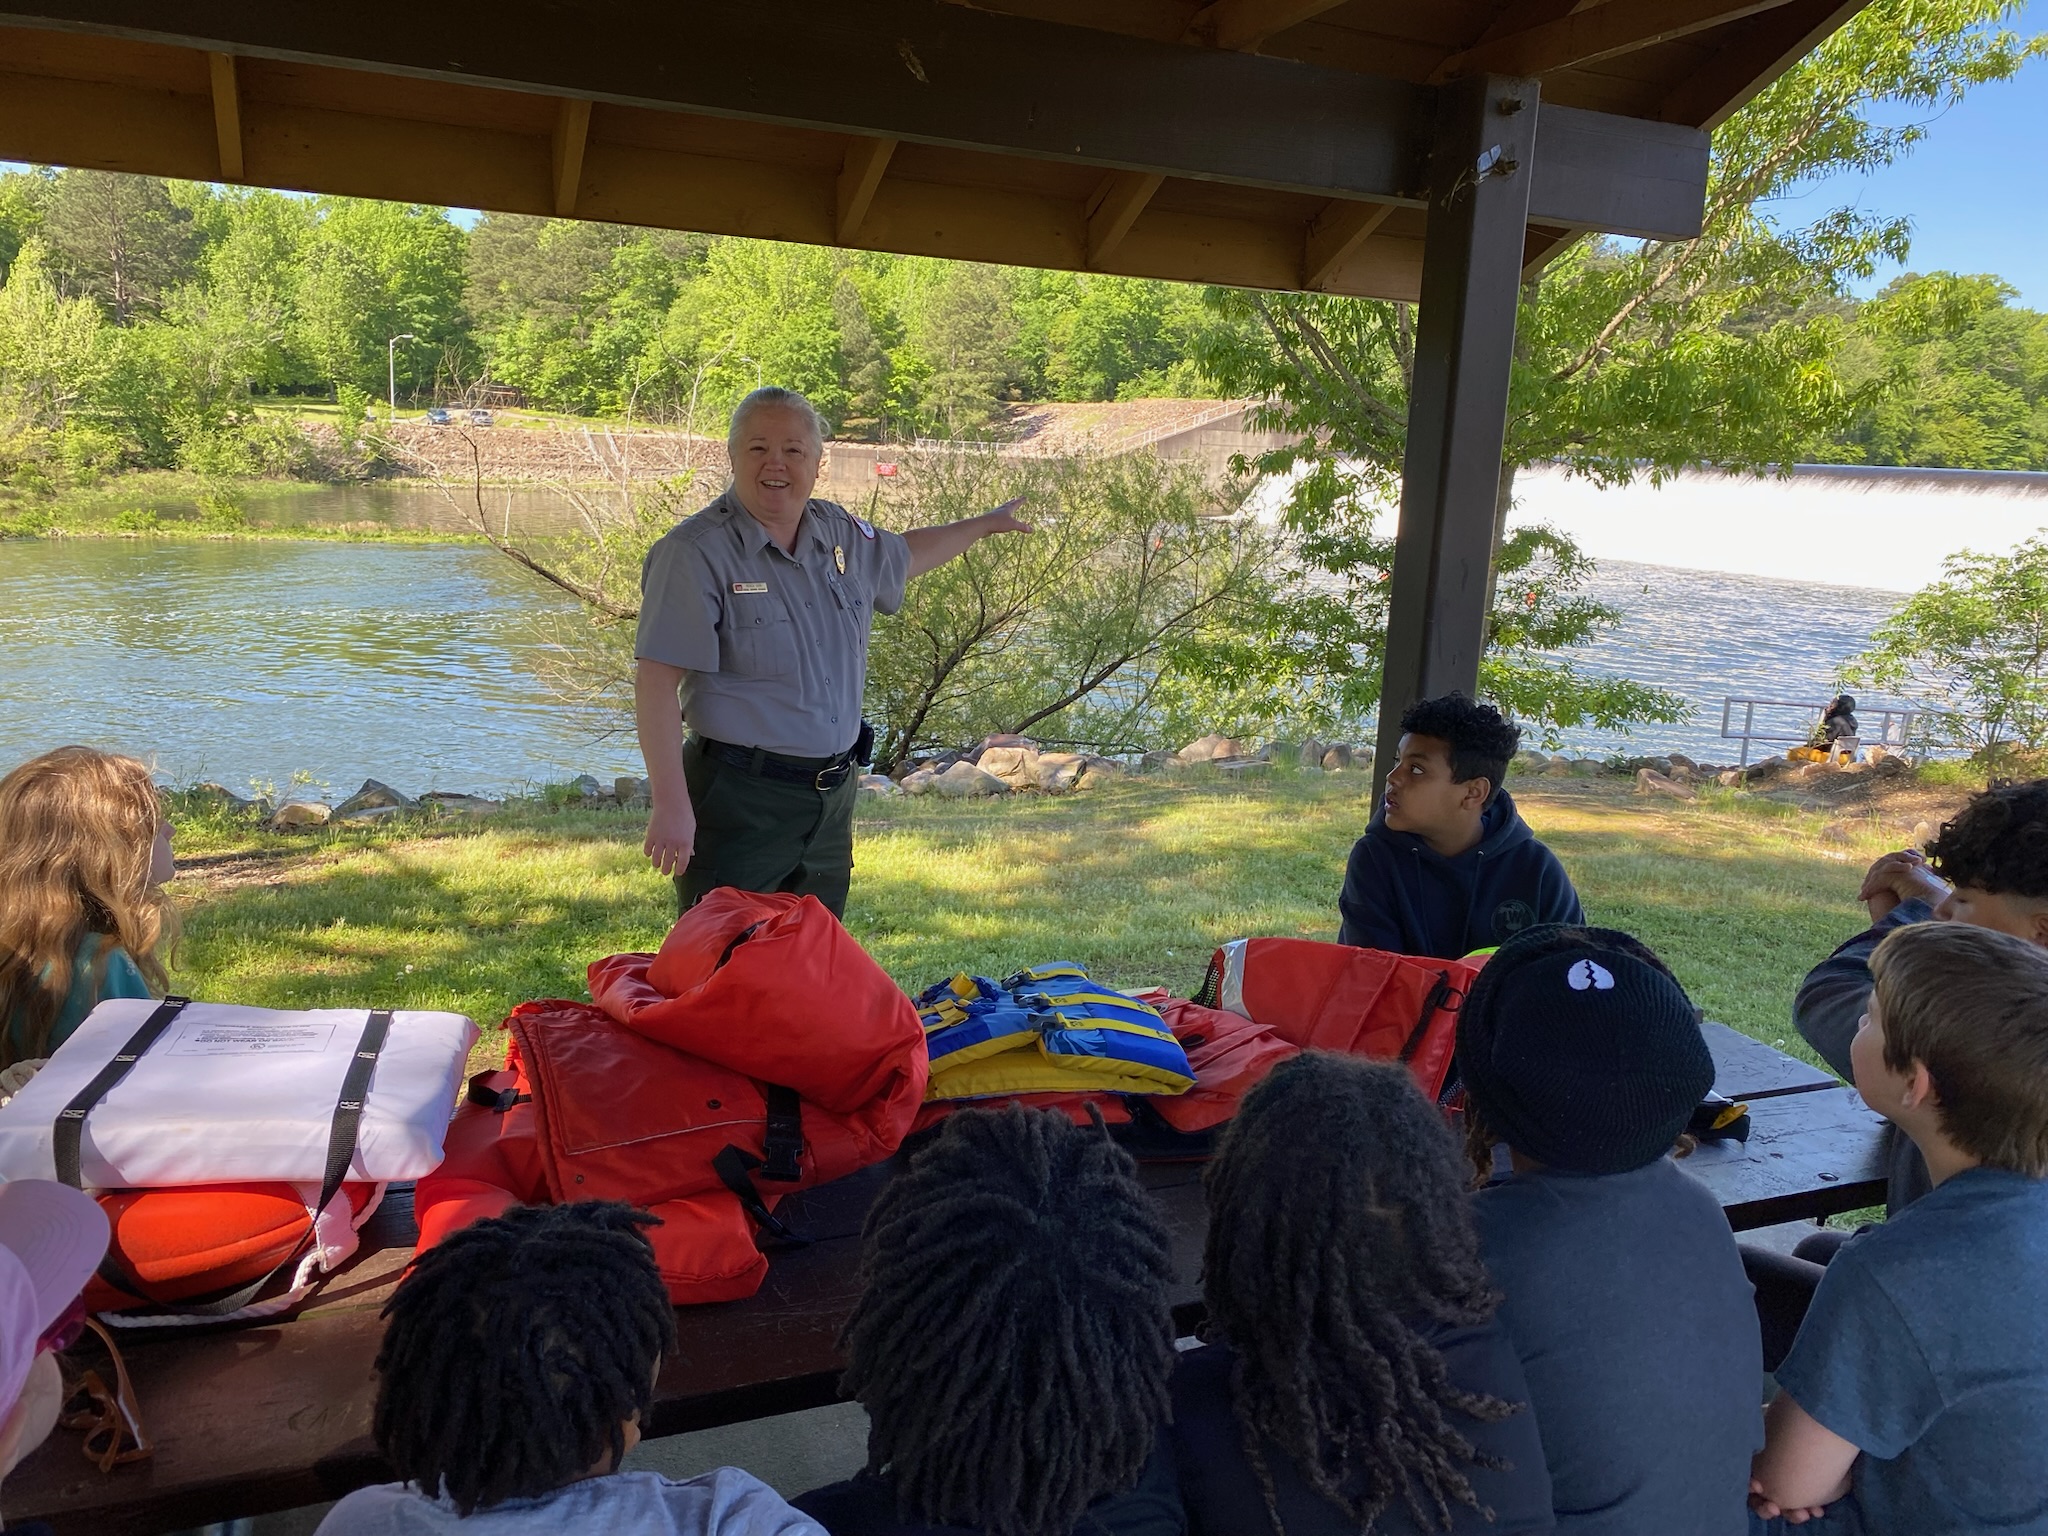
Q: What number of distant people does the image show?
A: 1